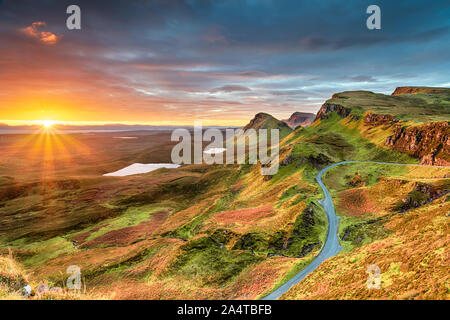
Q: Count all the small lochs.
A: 2